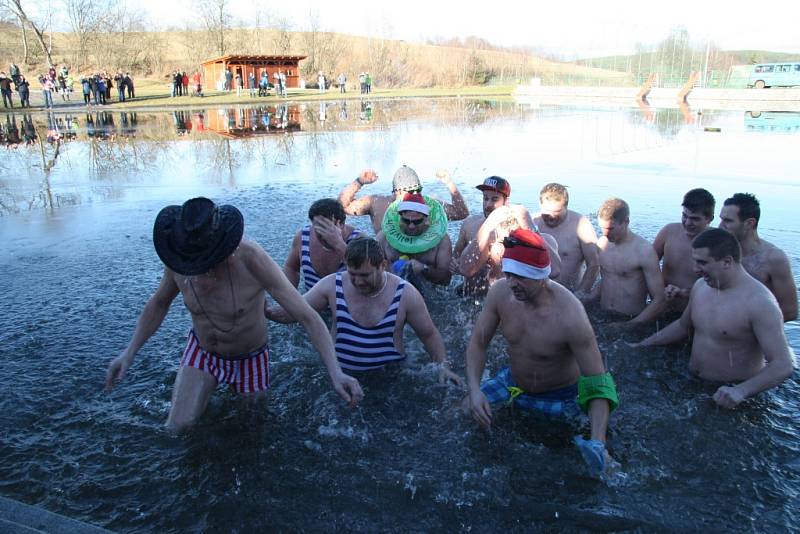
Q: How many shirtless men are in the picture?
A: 11